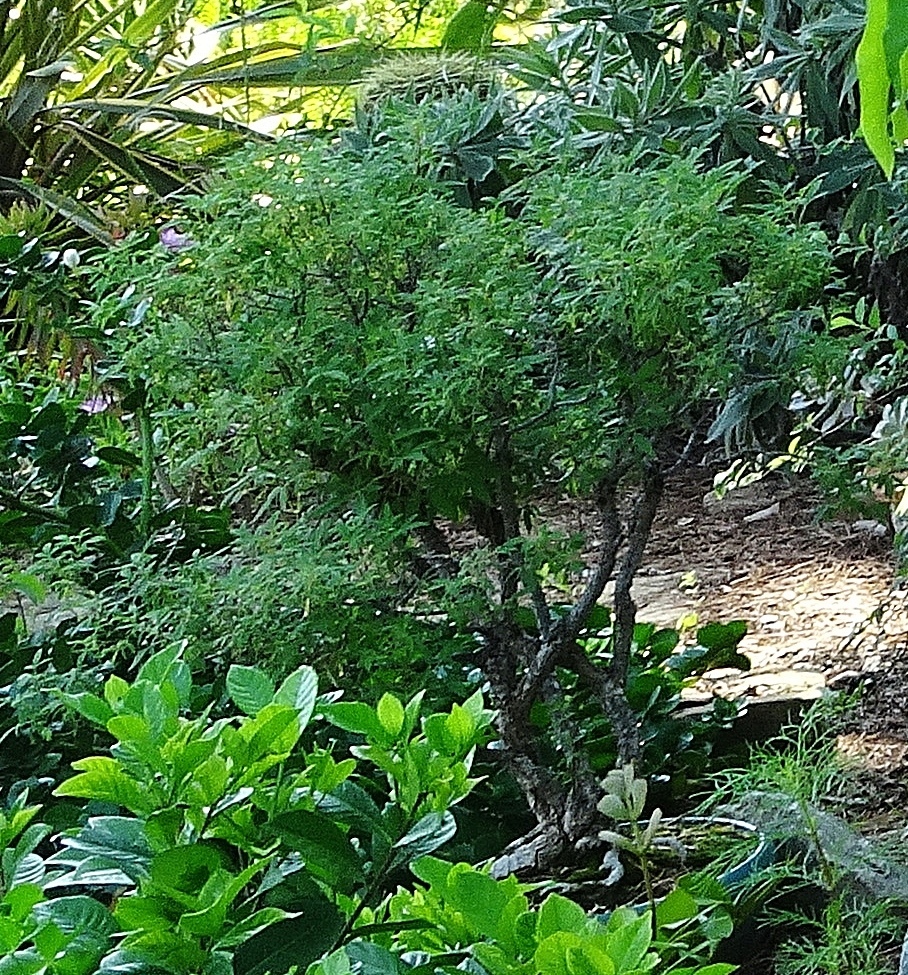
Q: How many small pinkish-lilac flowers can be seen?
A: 2